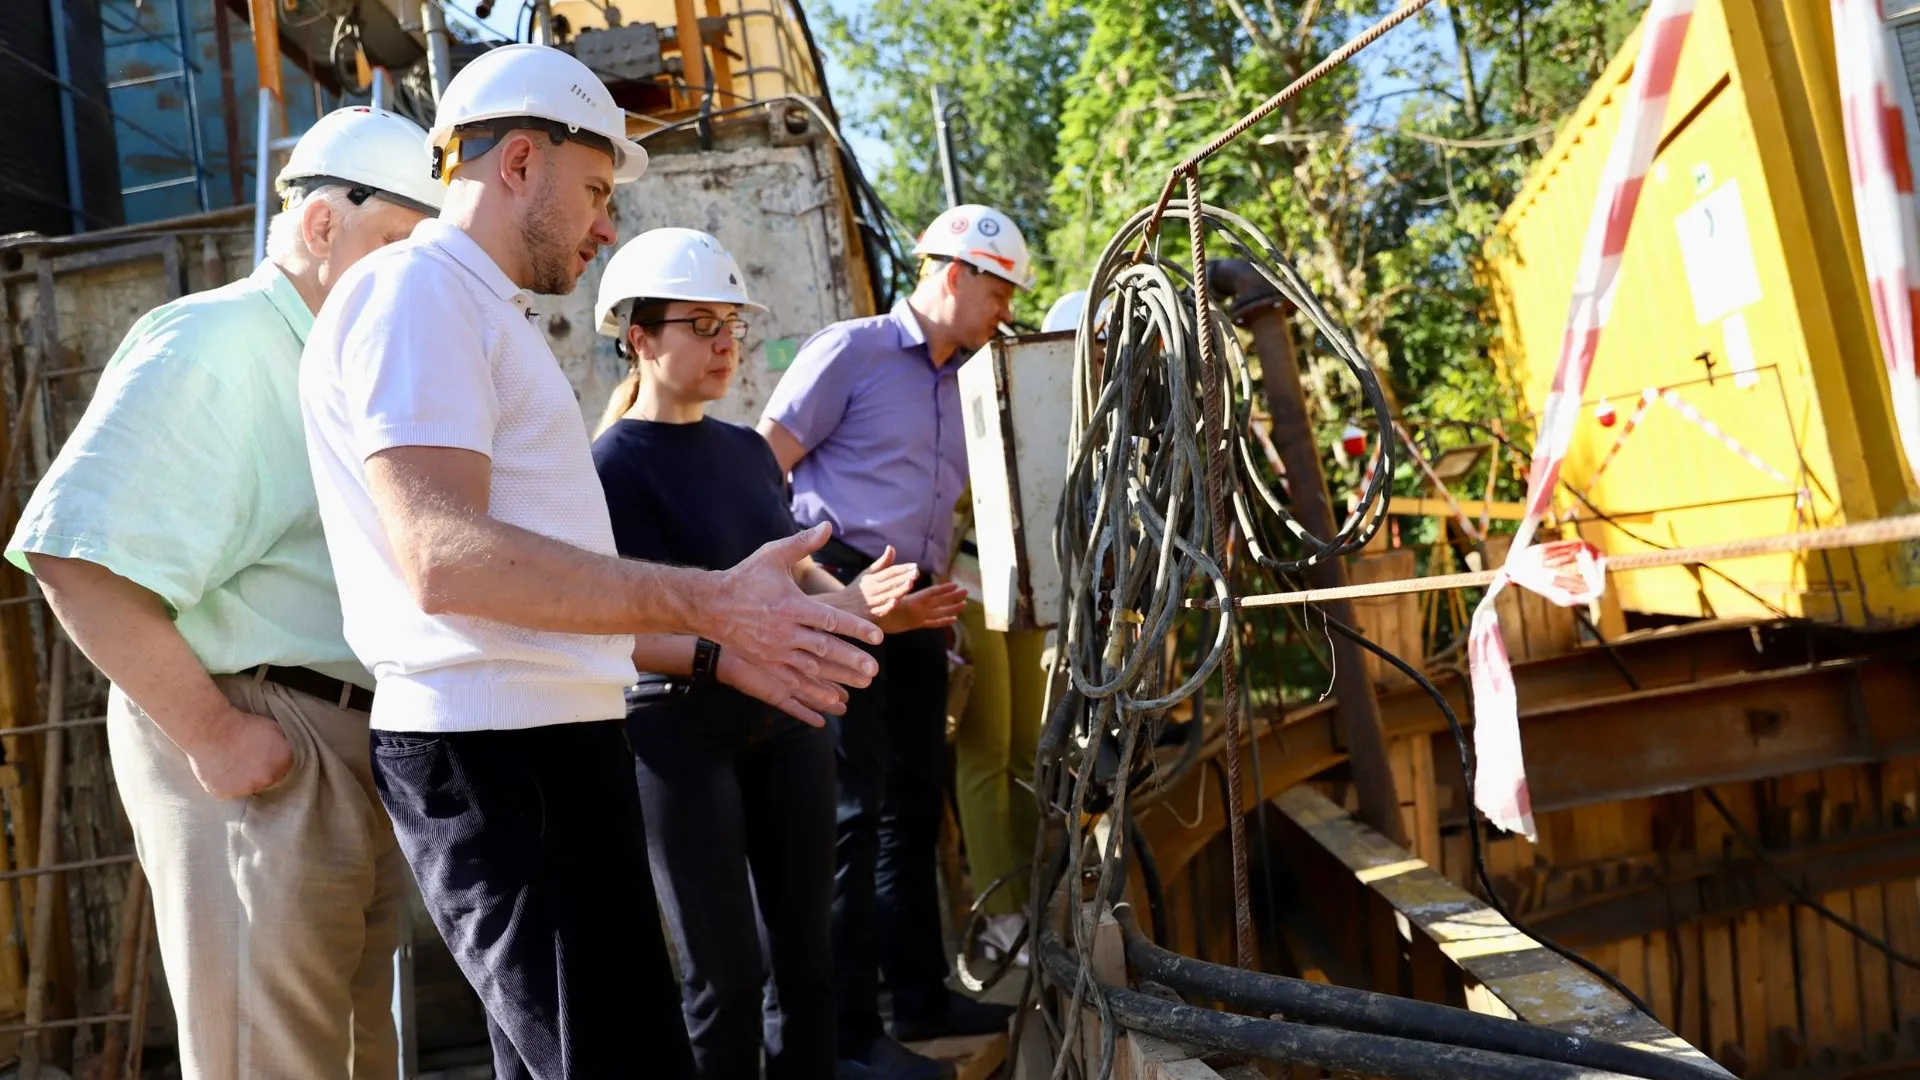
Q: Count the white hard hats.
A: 5